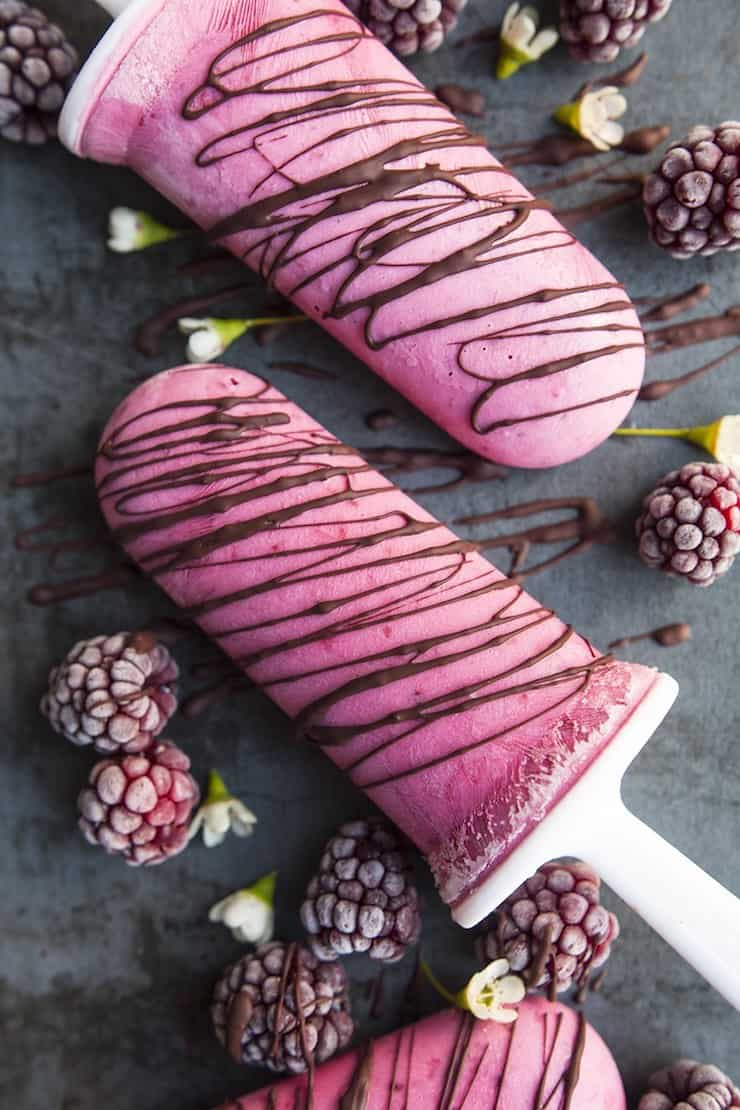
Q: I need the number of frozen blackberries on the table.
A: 11